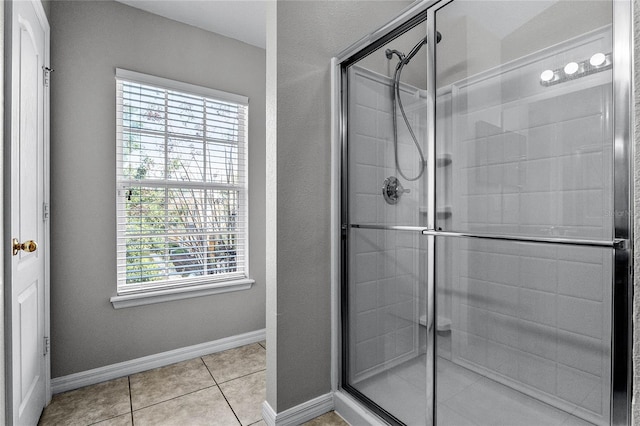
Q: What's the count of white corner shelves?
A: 3